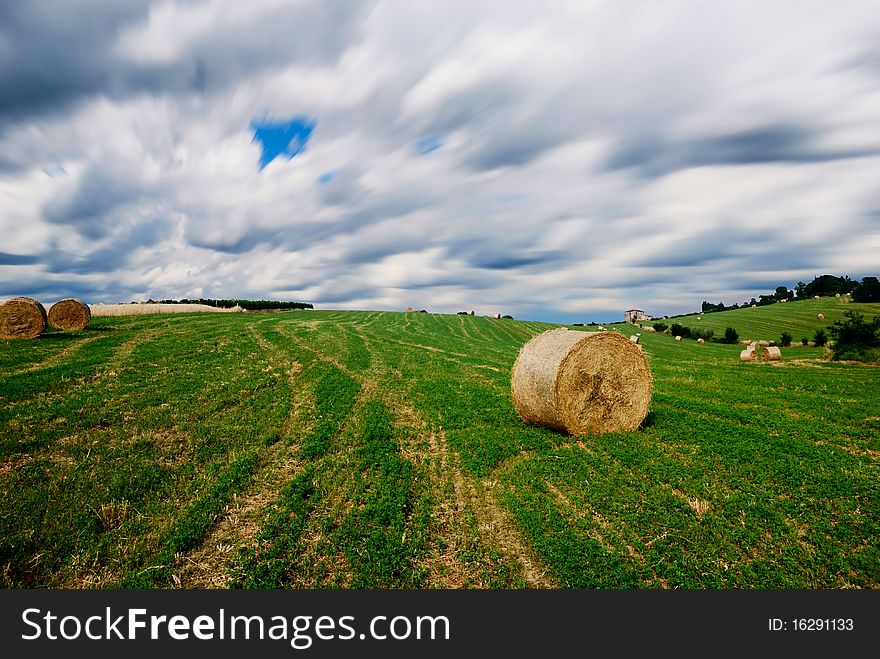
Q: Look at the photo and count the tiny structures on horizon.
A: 1